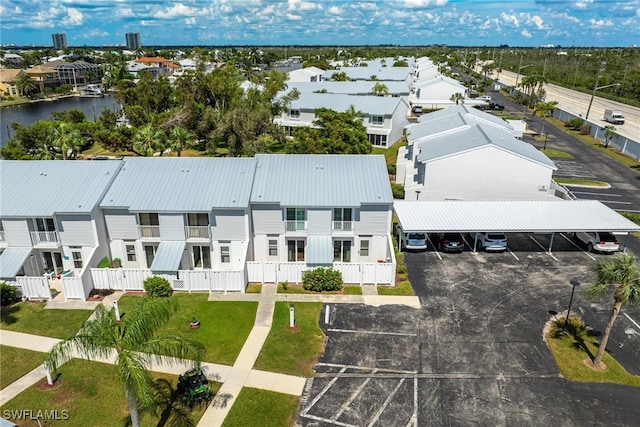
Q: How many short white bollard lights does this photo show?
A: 3